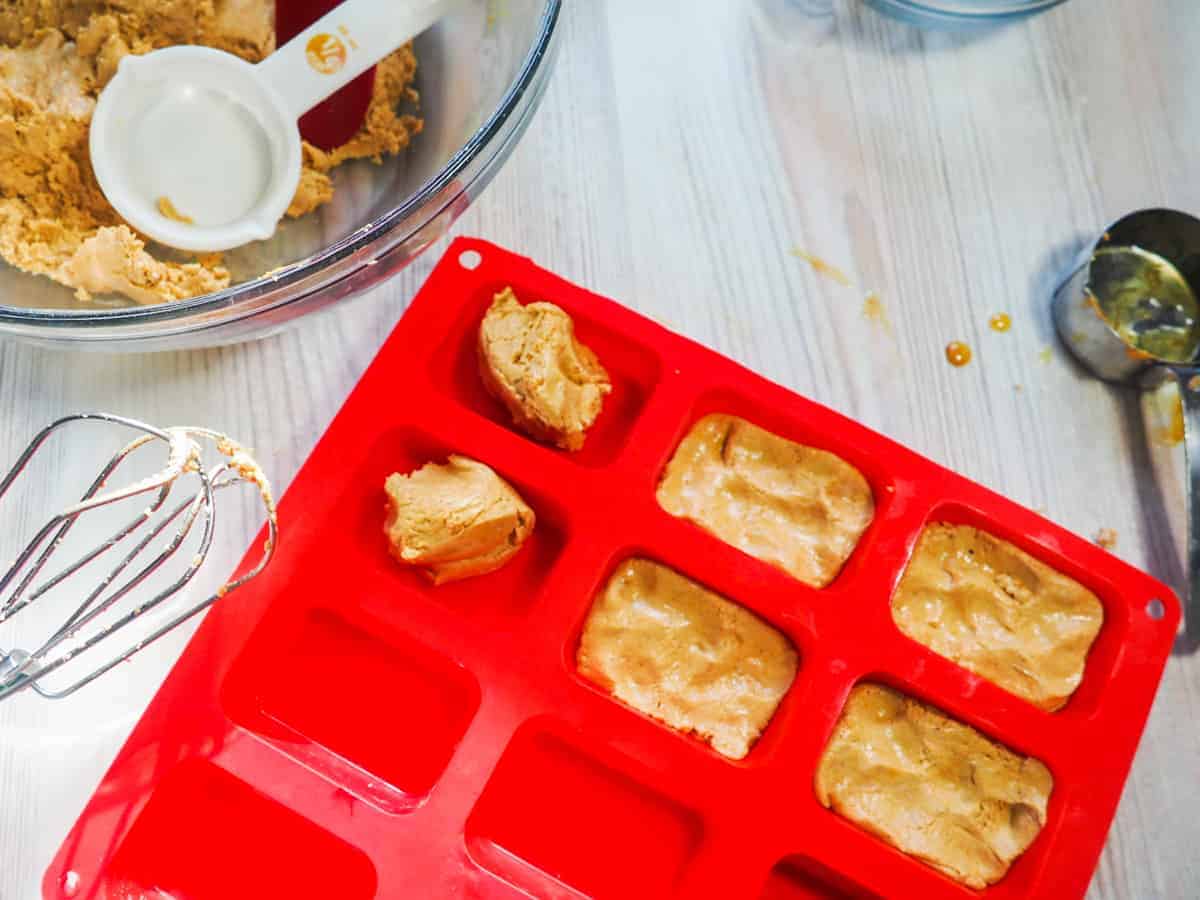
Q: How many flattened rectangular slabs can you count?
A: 4